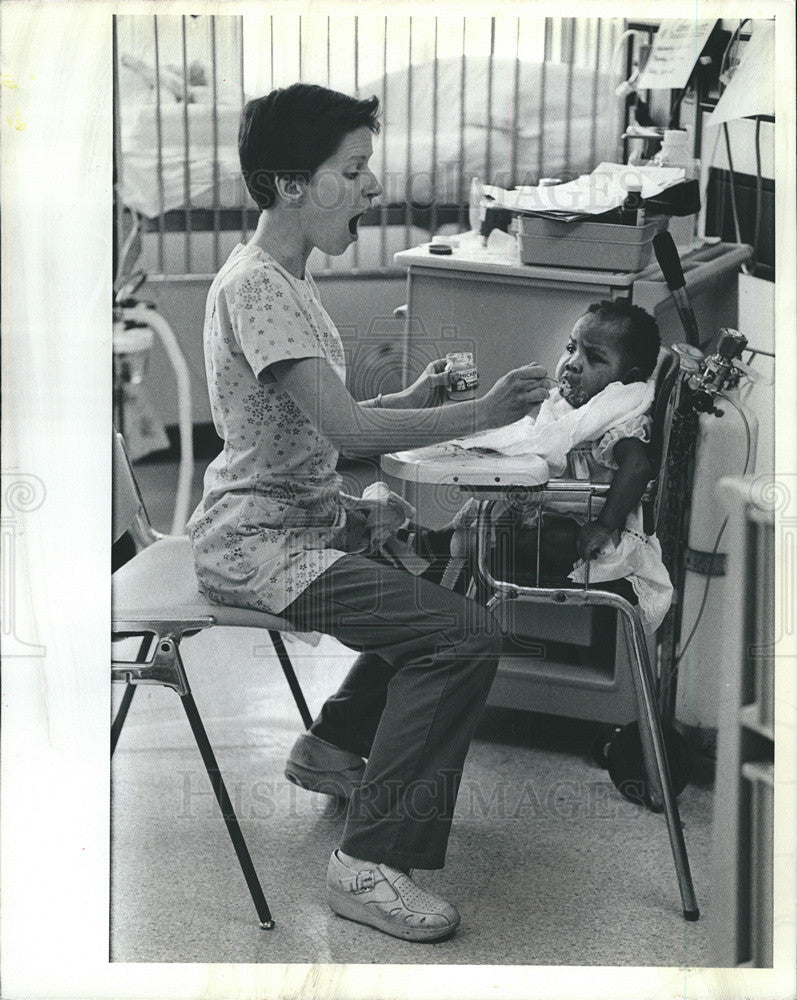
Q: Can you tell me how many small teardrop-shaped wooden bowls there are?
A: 0